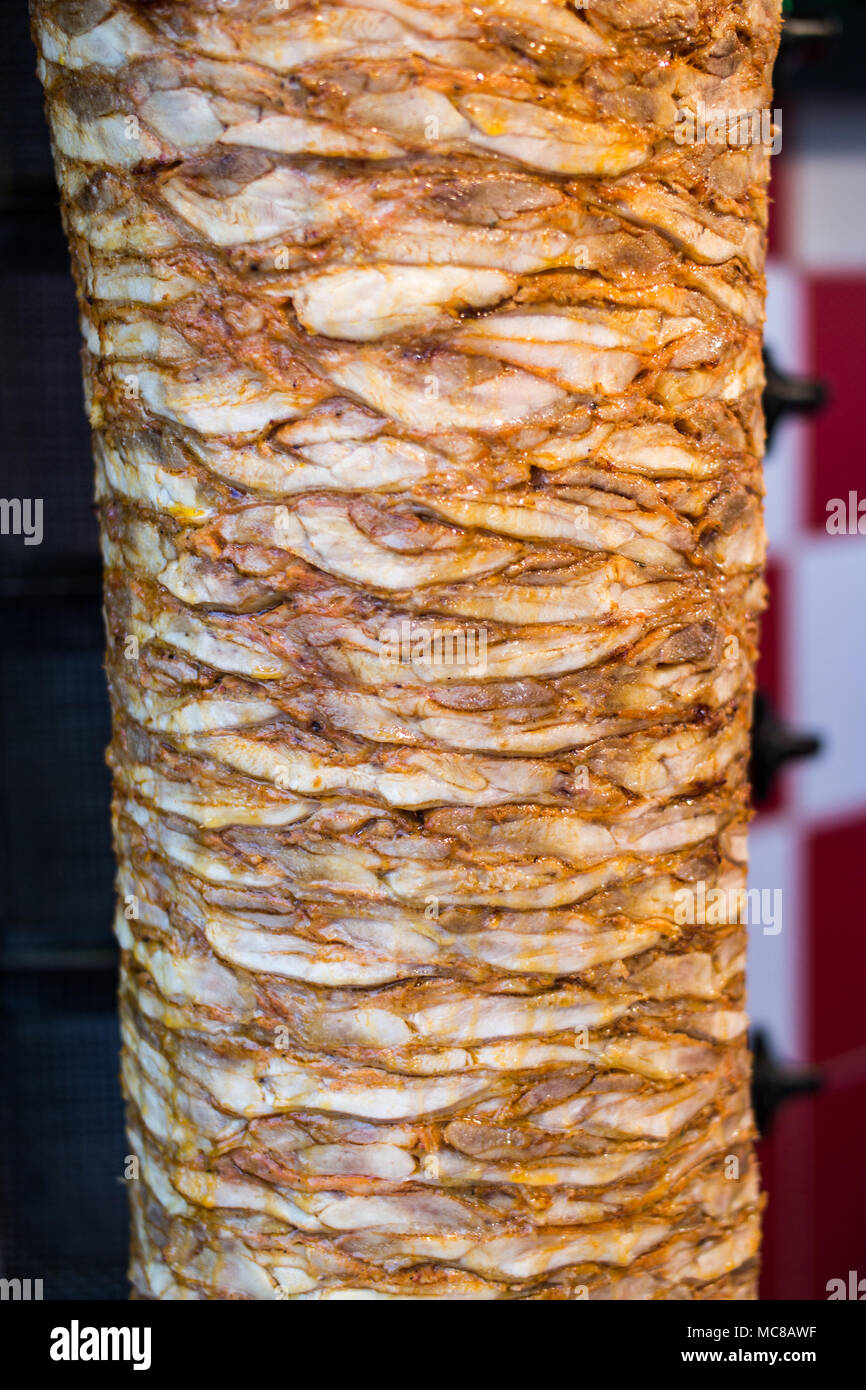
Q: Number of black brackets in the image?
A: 3